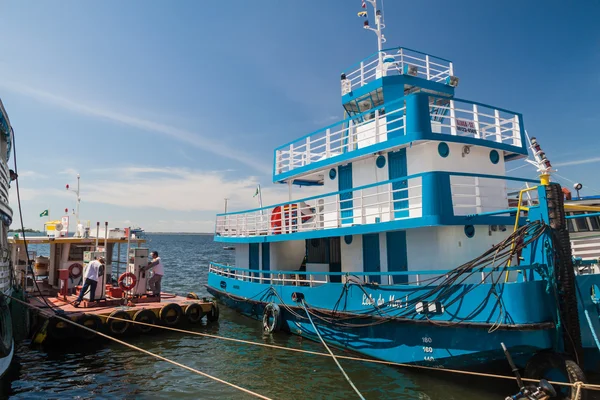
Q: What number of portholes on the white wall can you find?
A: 6